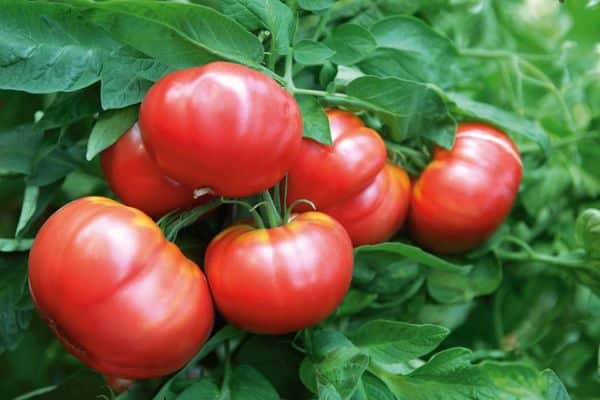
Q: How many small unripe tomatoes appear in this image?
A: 0